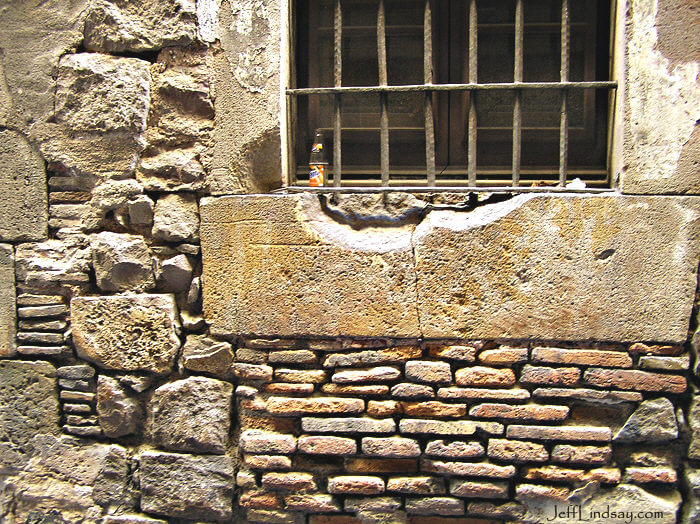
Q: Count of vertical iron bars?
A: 6